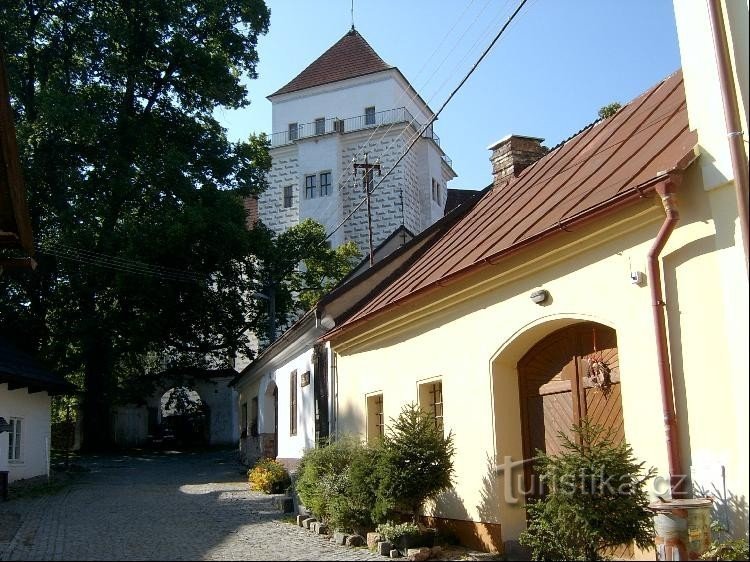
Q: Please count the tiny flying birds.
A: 0